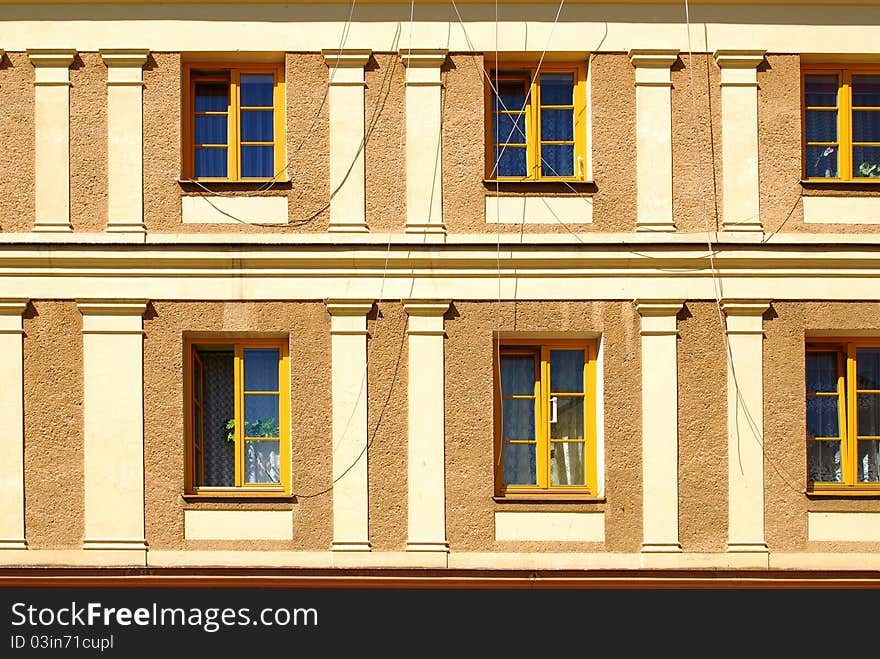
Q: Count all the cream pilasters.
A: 12